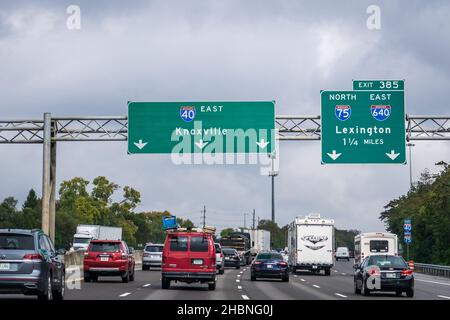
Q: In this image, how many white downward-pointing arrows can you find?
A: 5